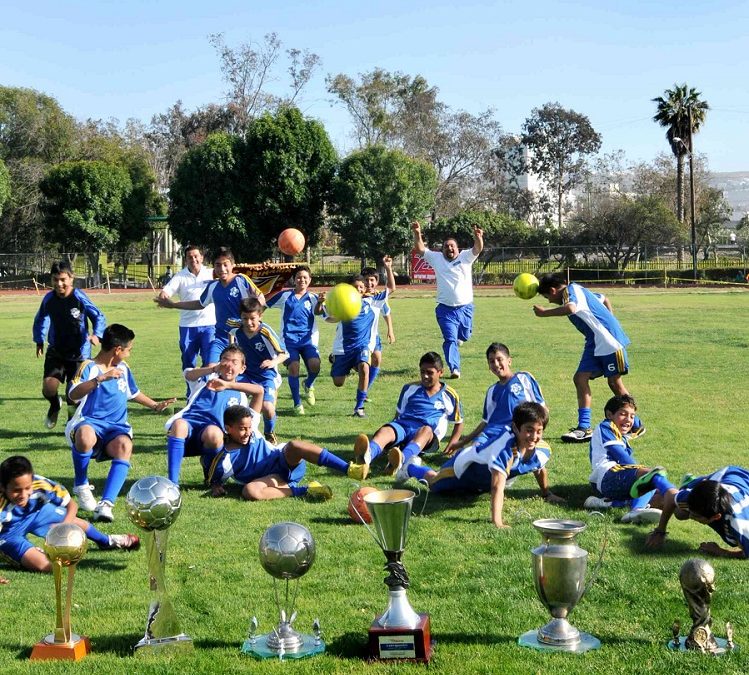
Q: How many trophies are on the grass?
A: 6